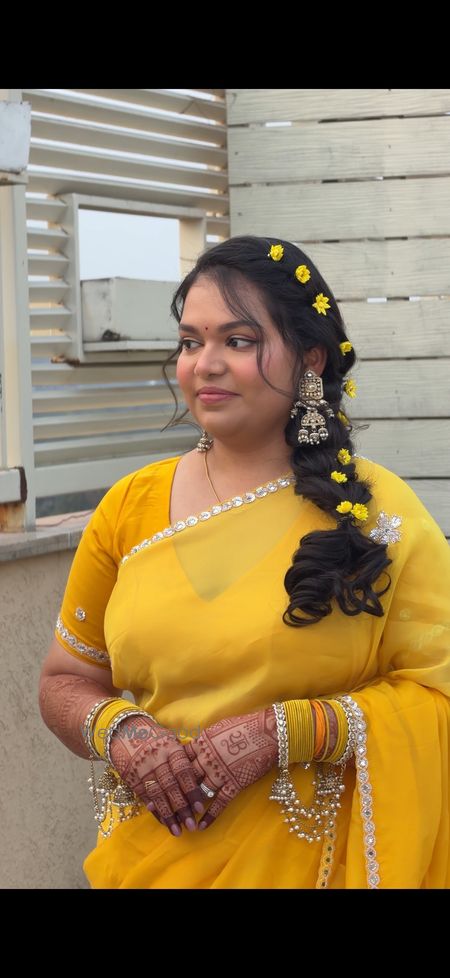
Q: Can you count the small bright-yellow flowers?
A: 10